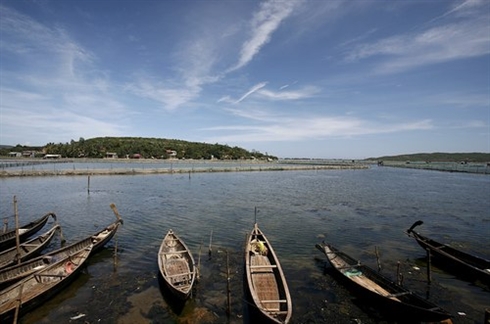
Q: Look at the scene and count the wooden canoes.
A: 8